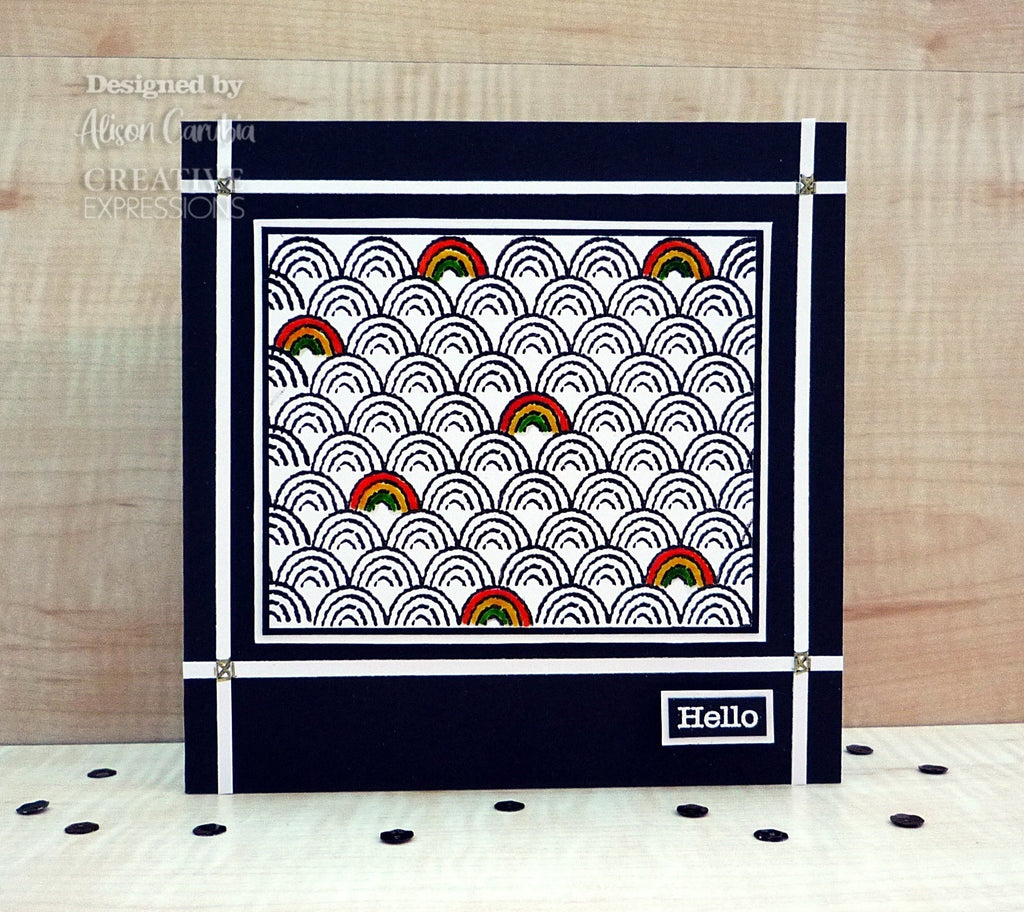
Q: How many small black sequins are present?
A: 11